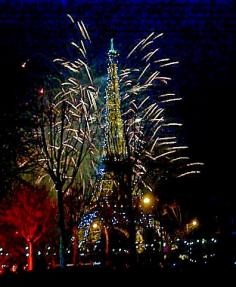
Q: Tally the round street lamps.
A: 3